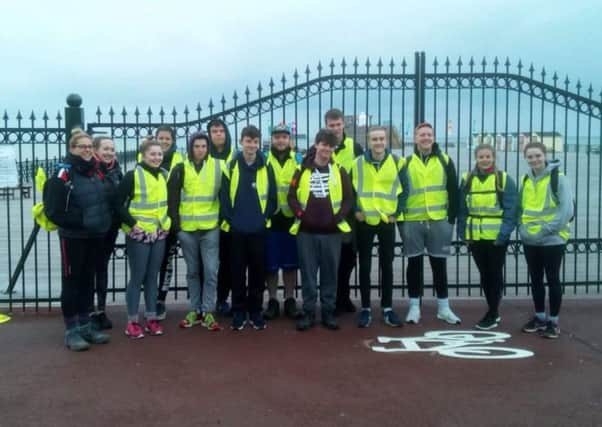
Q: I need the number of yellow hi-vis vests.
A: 12